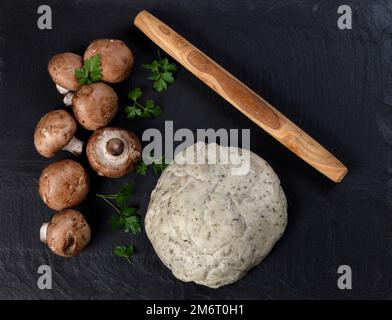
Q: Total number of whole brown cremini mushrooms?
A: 7